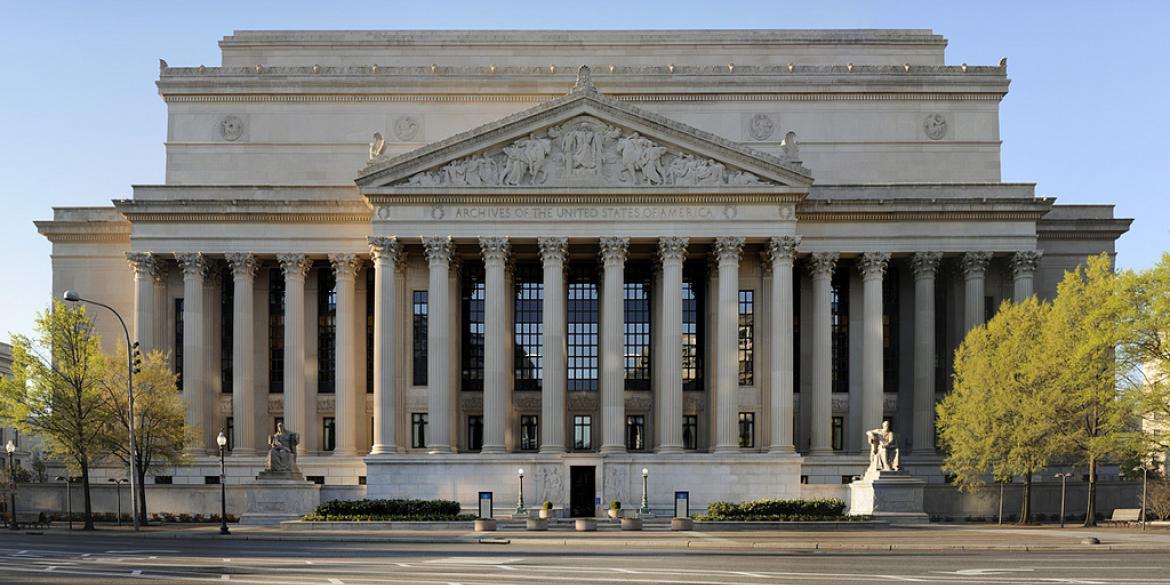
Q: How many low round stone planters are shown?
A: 5